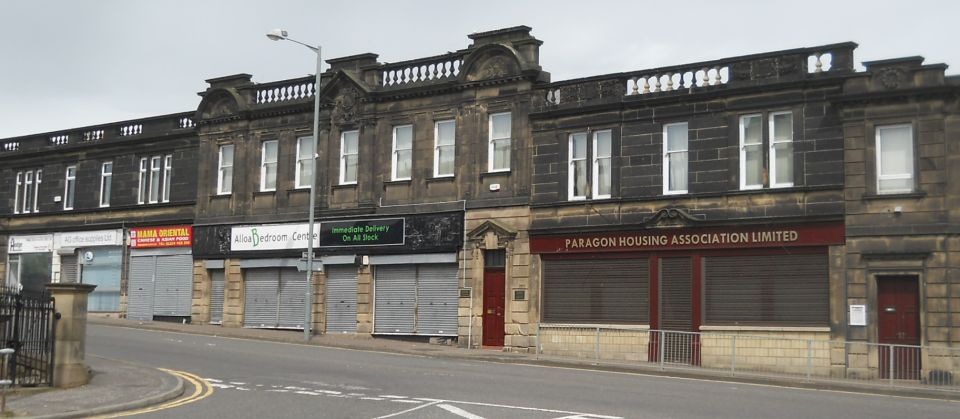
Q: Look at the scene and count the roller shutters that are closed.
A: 12